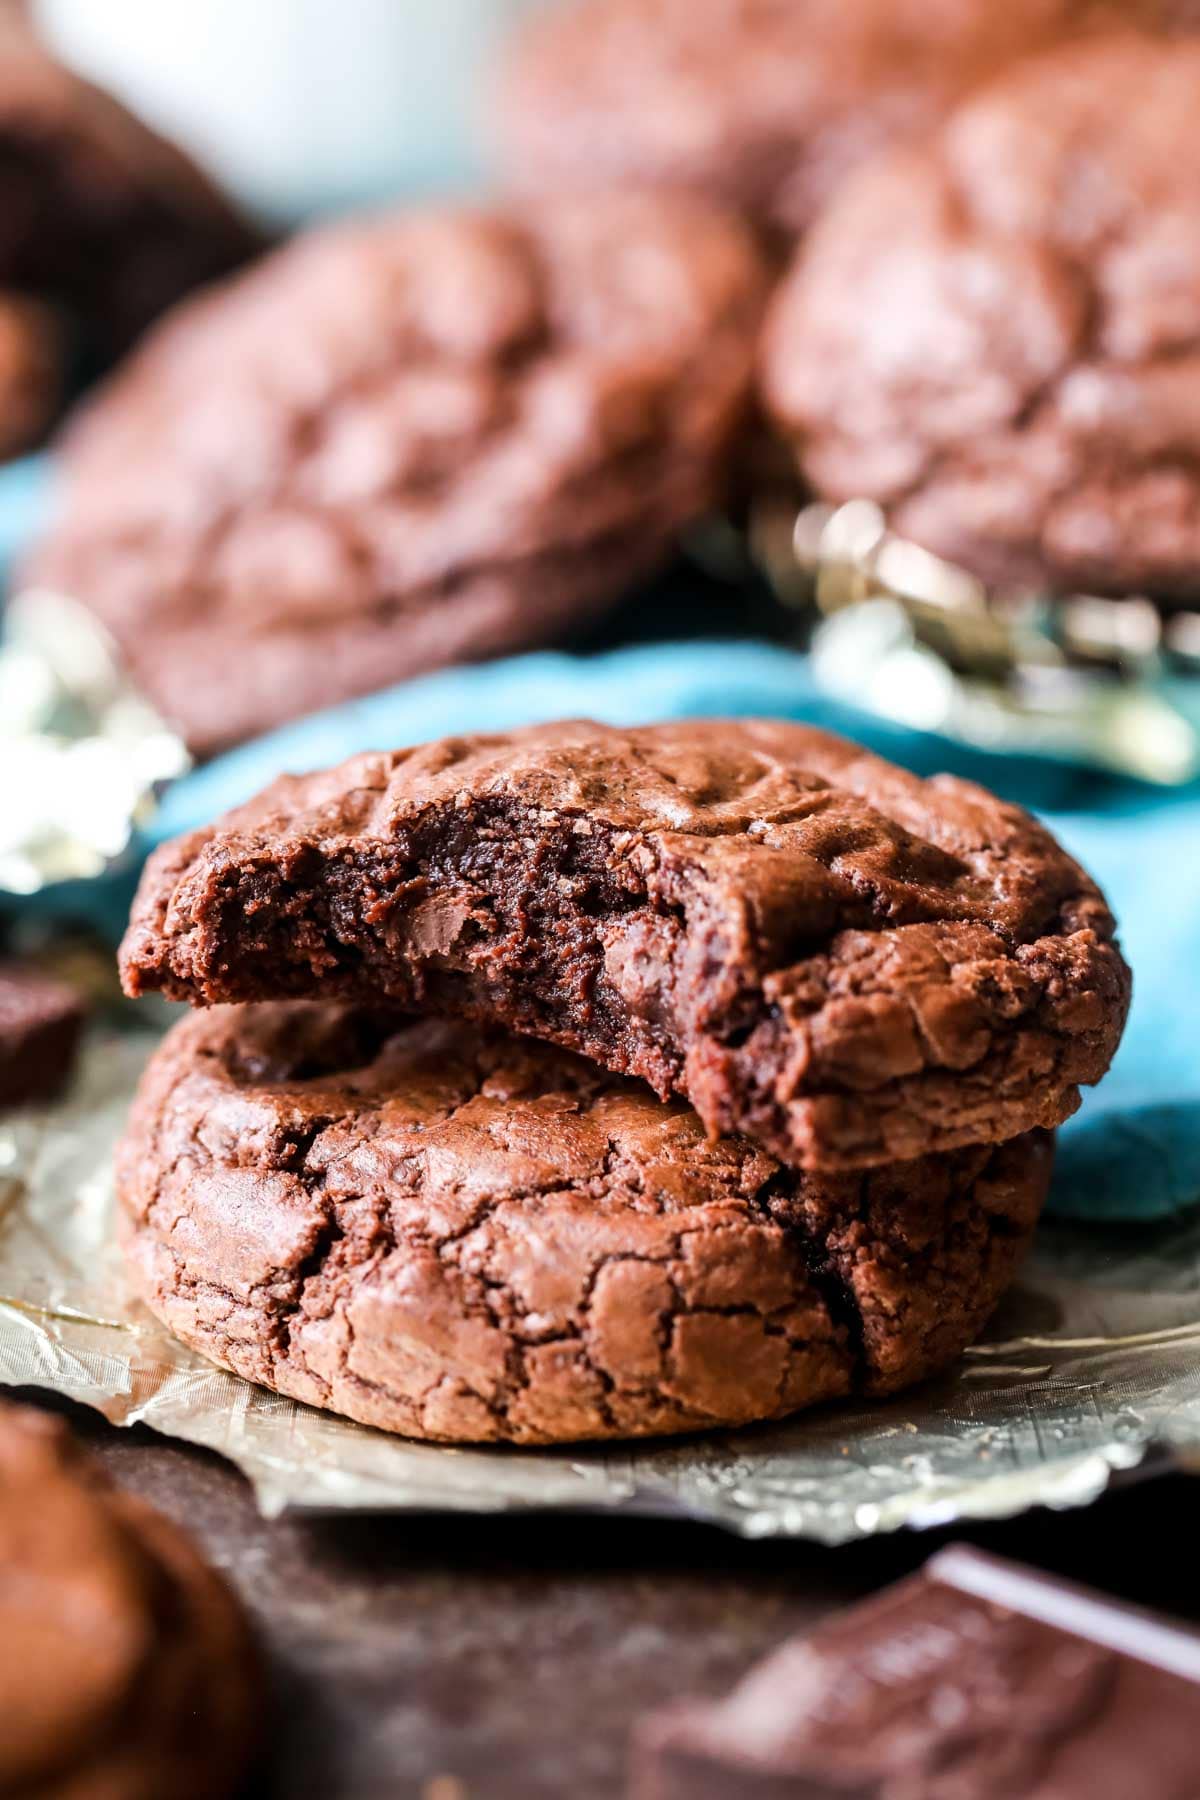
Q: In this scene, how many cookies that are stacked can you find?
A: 2